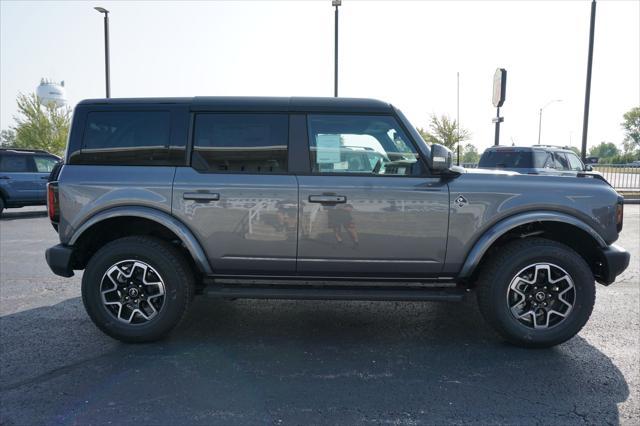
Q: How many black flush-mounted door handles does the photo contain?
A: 2